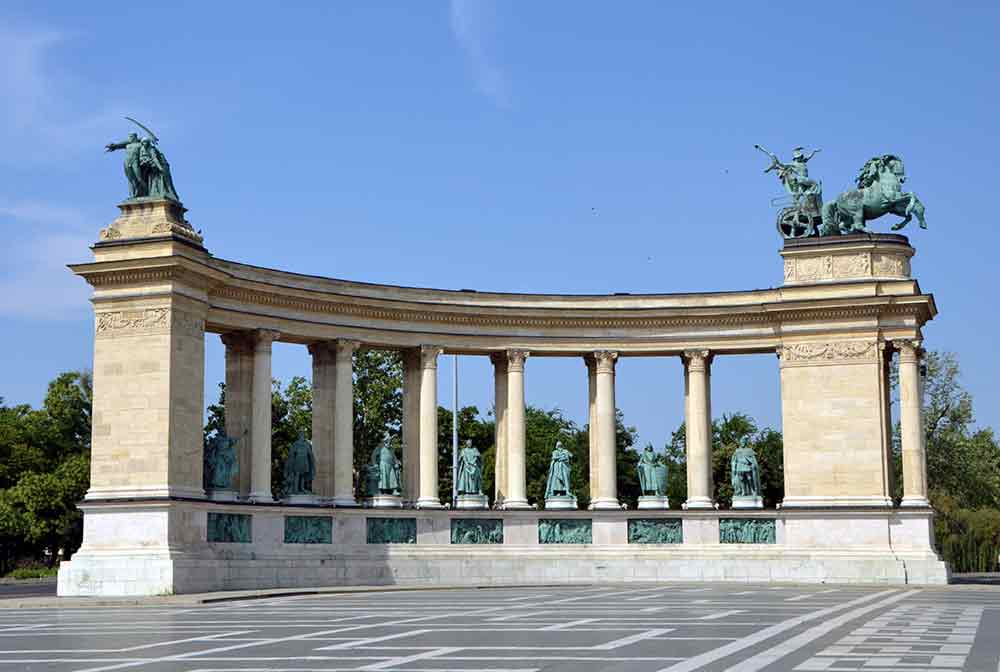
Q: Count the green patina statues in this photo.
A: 9